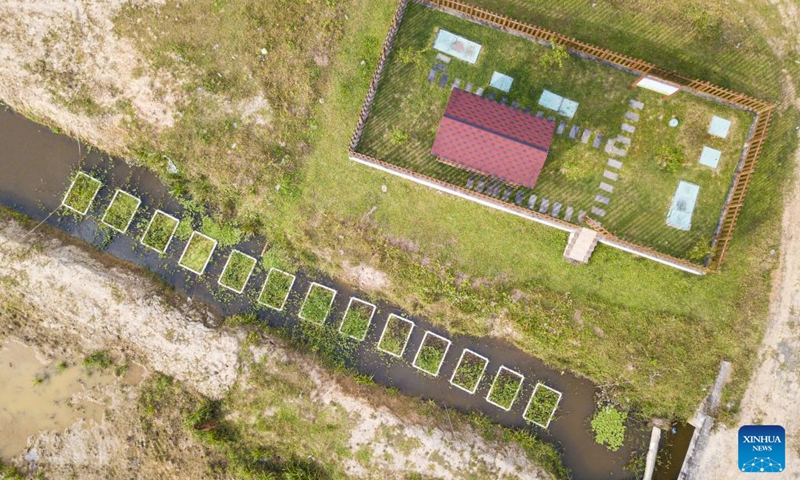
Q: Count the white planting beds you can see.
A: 13